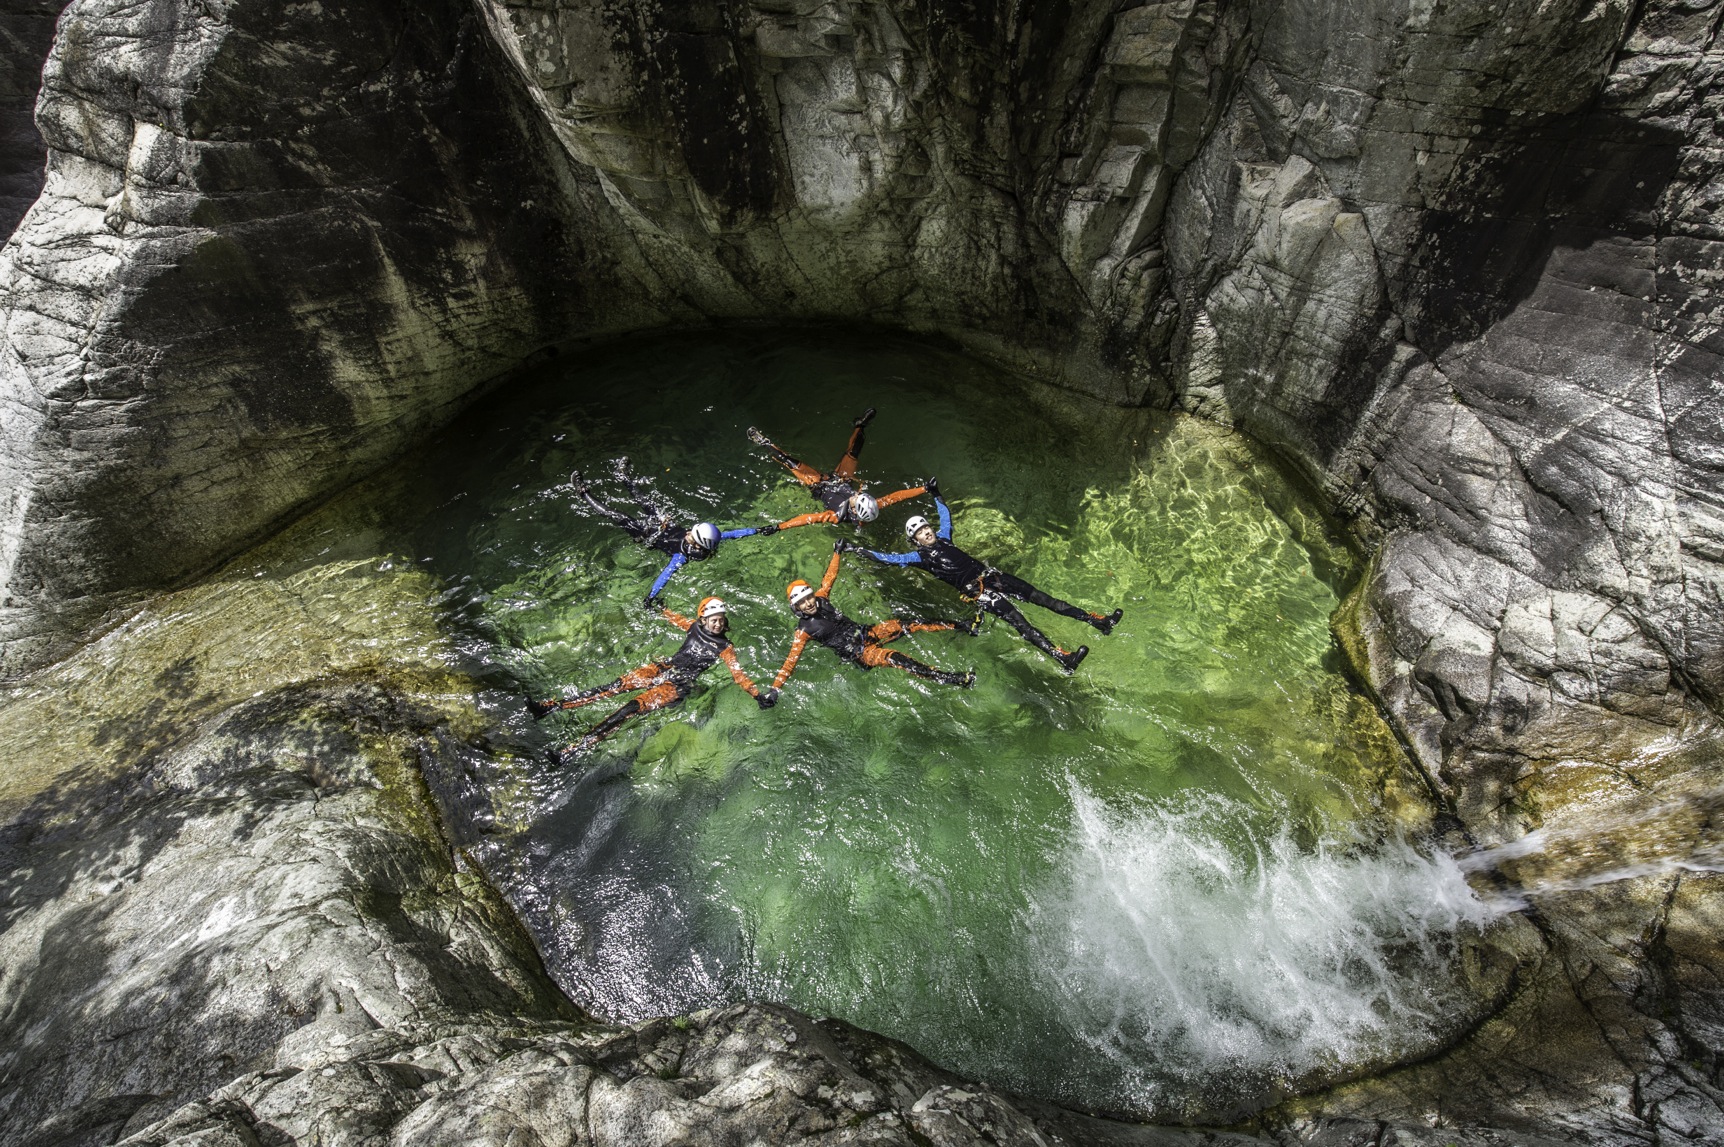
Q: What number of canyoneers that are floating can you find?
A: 5